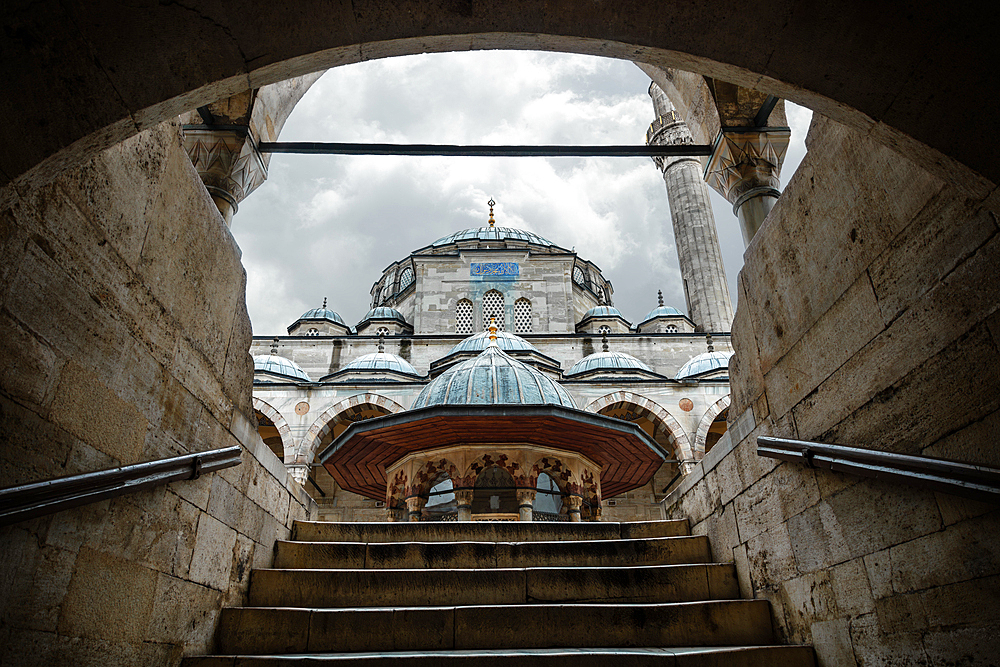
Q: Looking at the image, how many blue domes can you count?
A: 11